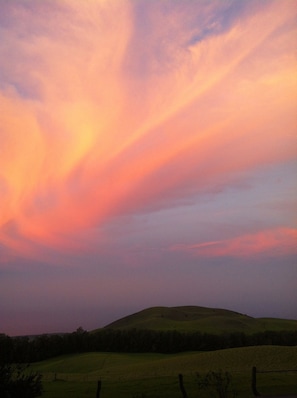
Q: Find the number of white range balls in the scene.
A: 0